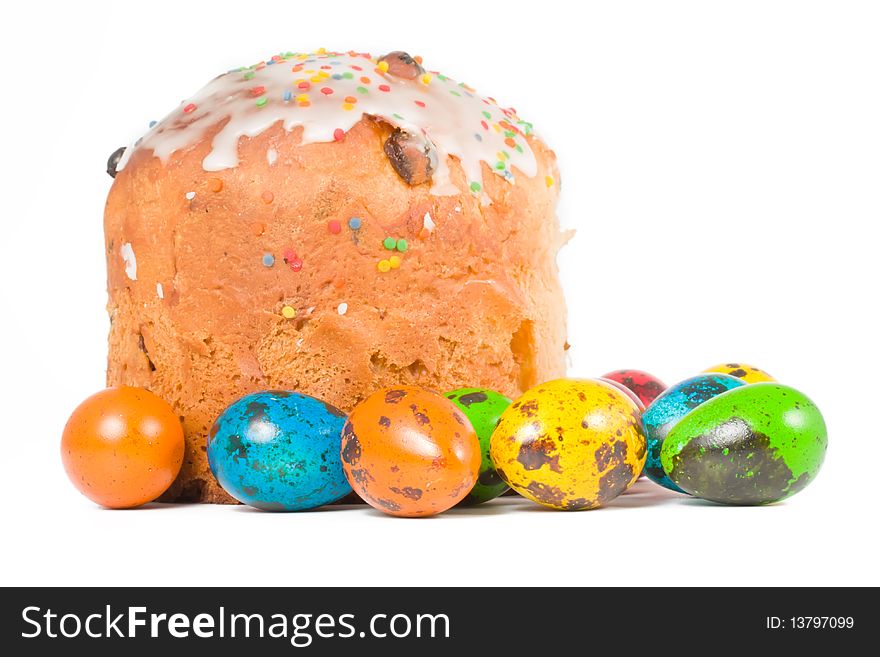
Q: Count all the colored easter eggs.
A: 10